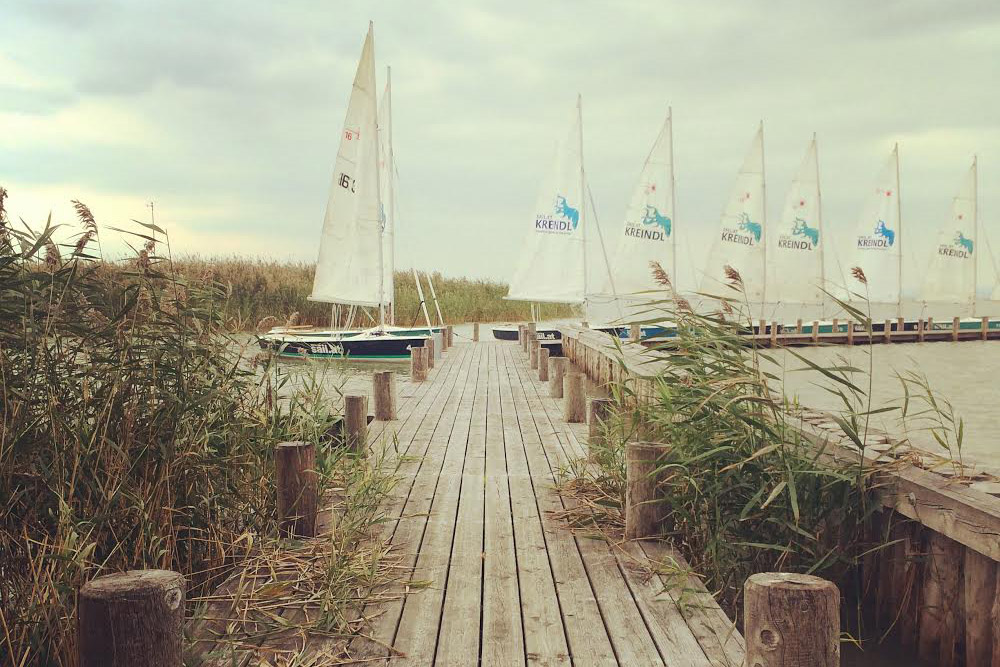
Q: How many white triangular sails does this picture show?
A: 8